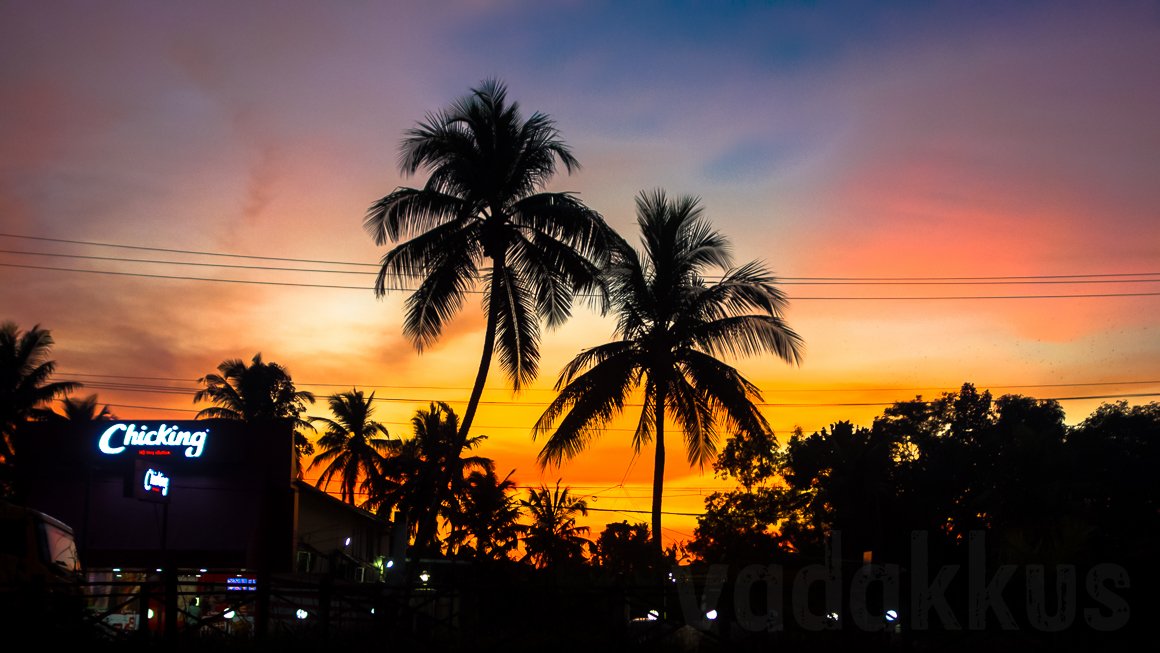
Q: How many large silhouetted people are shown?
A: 0